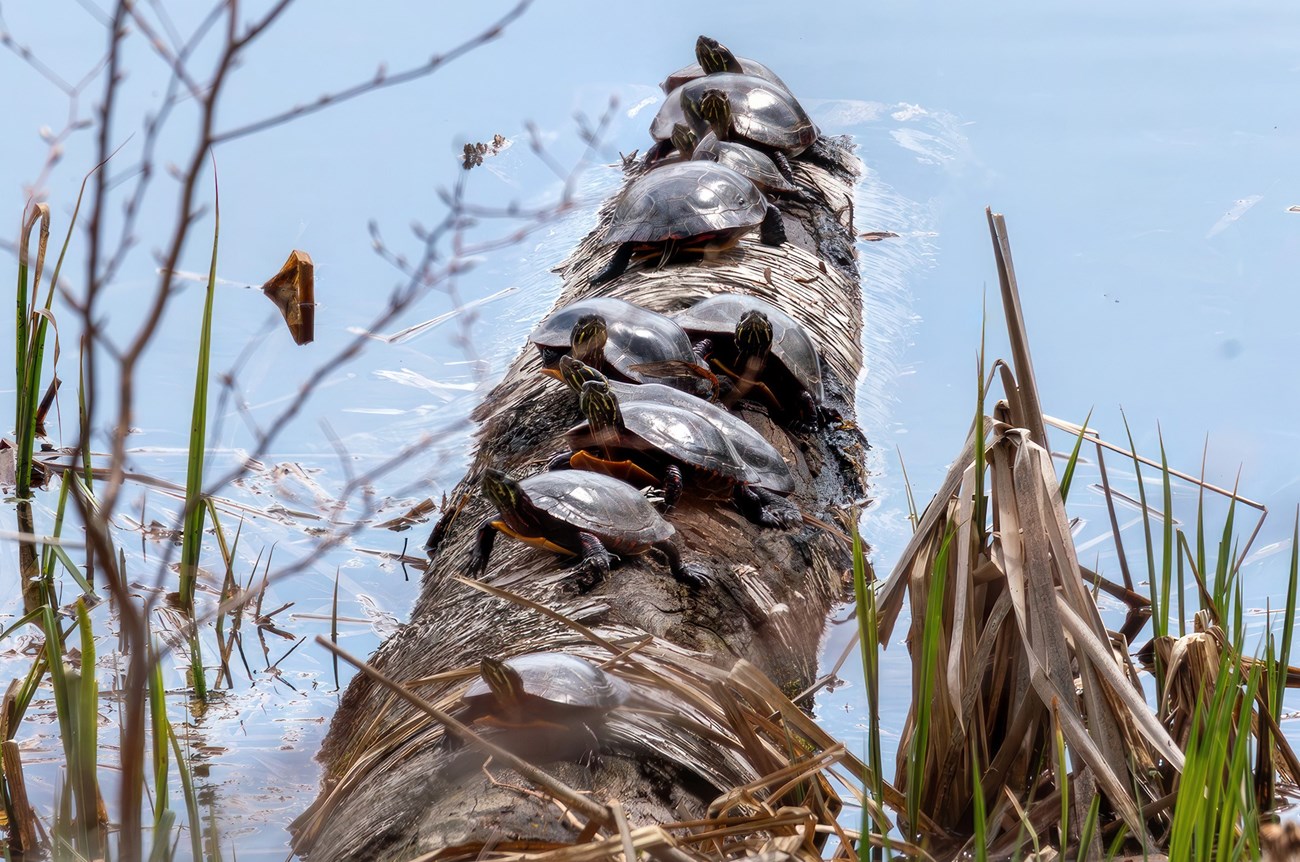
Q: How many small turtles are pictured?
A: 10